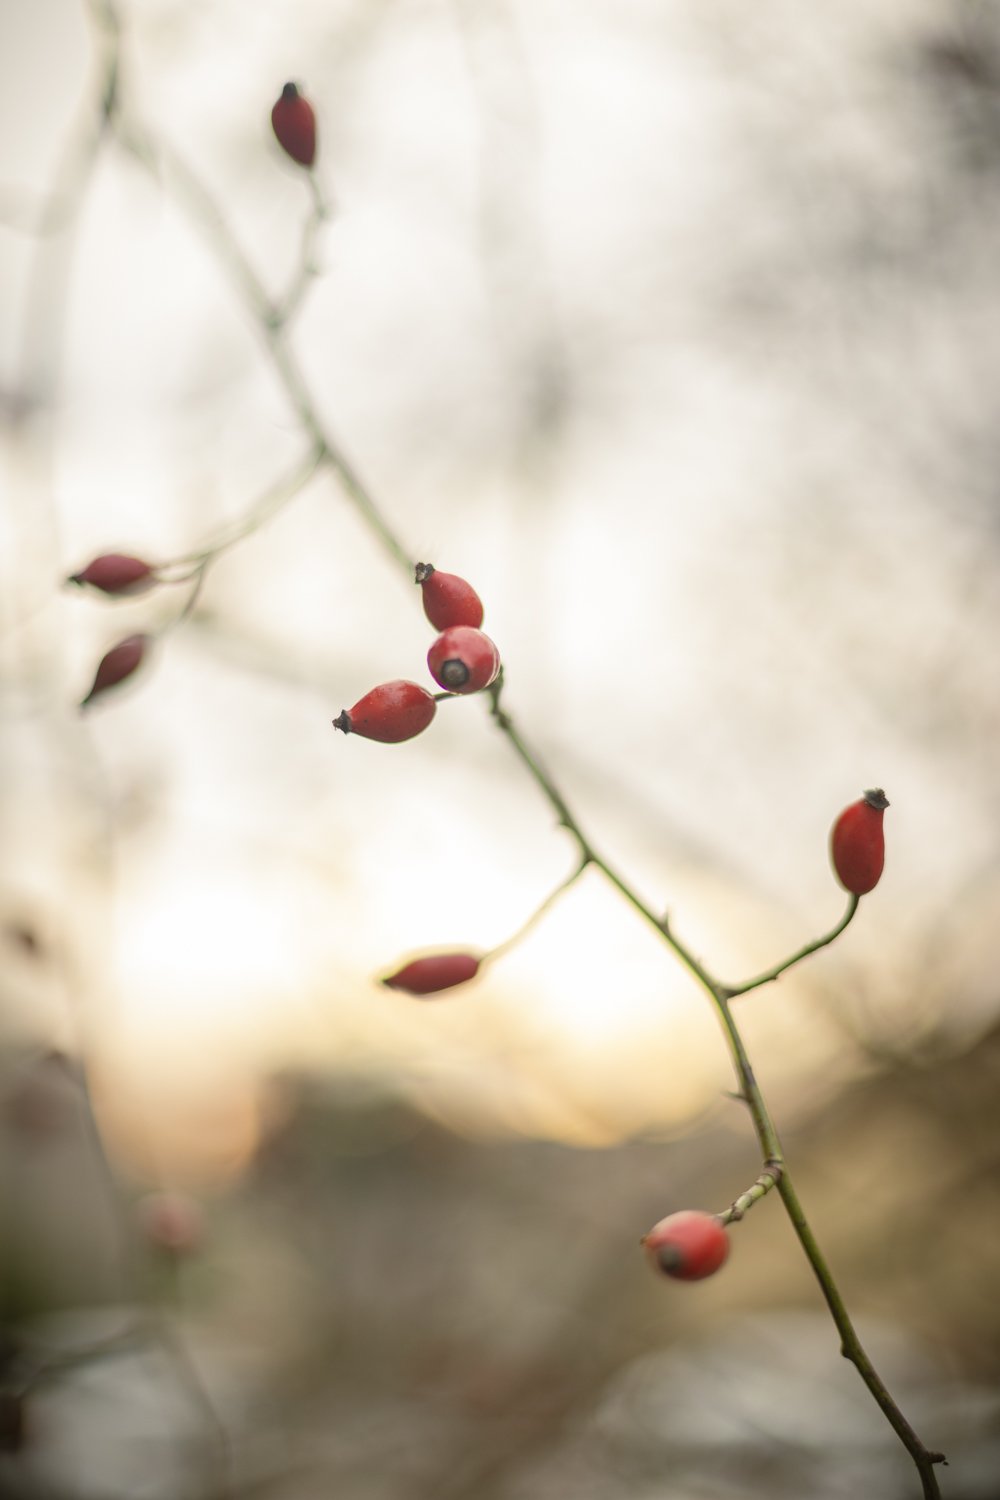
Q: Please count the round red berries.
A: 9